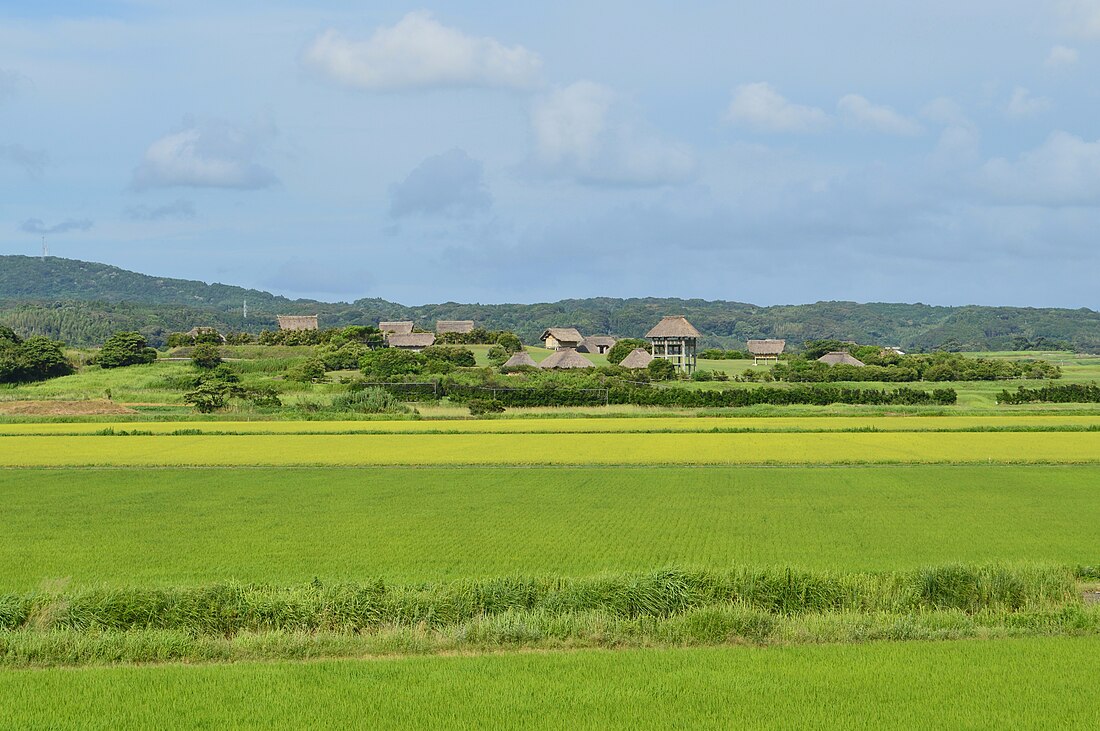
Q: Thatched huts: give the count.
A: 13